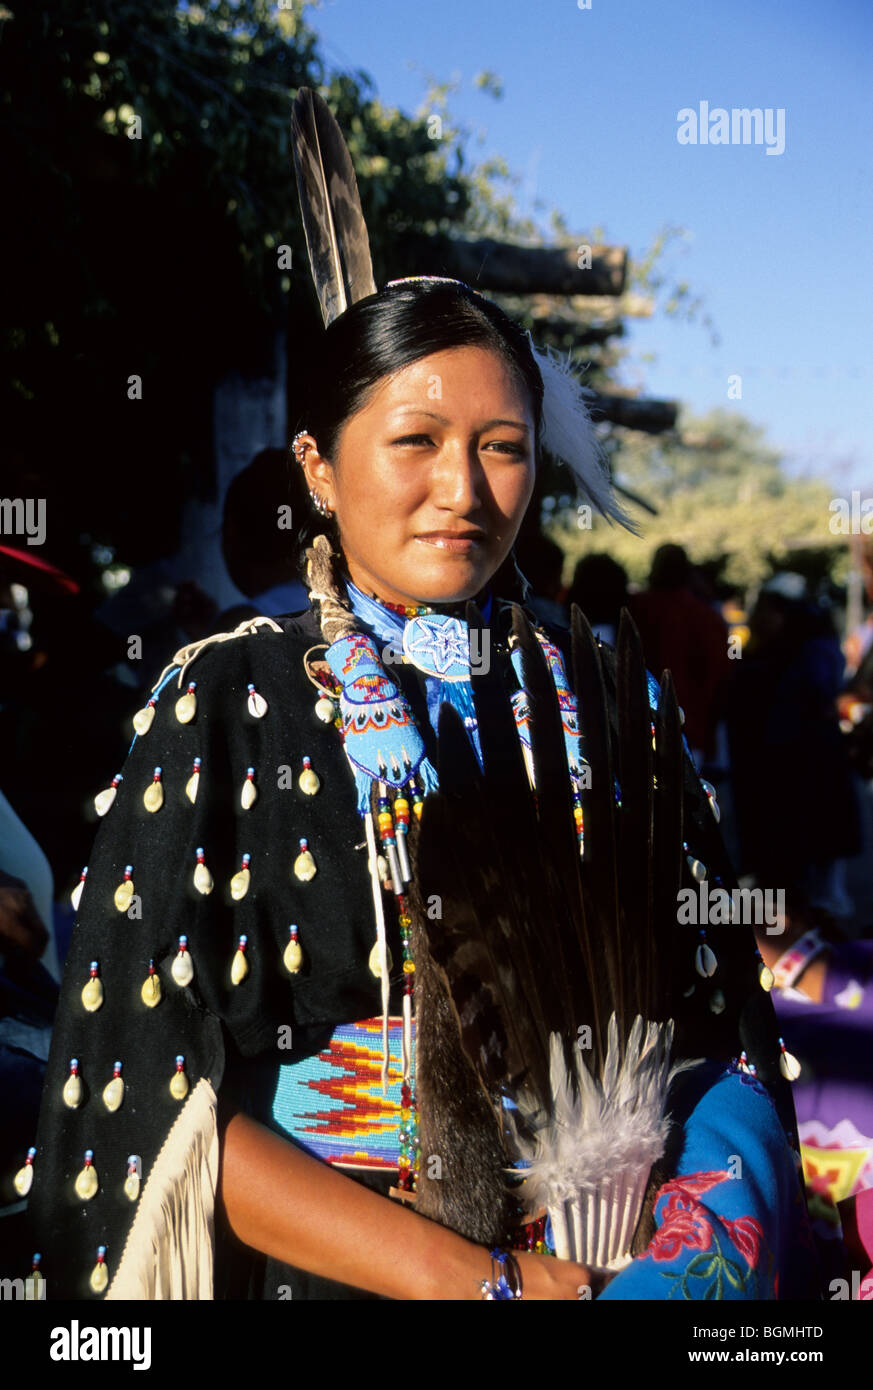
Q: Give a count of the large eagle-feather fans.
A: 1